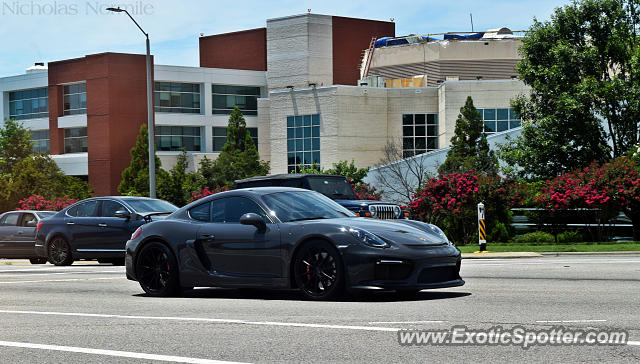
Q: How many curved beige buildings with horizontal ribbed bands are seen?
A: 1